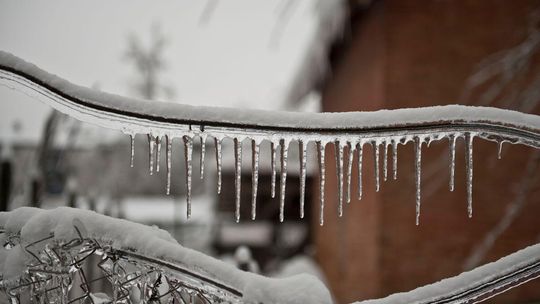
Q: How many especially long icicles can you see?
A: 9